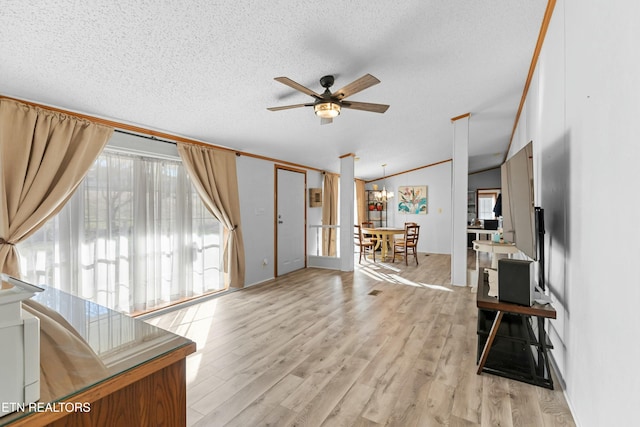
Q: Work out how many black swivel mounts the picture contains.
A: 1